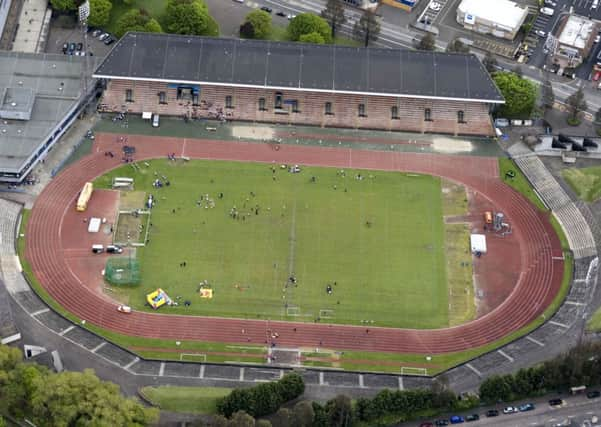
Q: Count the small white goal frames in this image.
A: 4